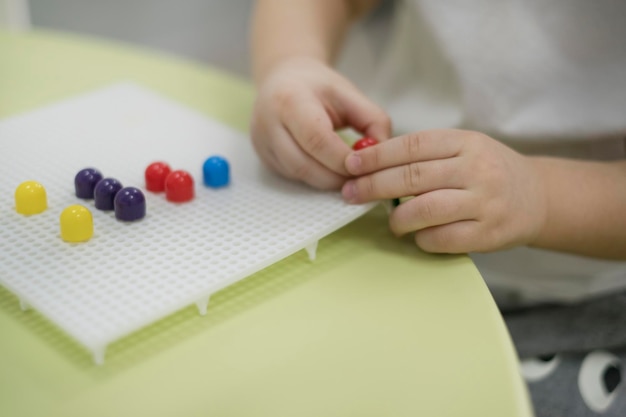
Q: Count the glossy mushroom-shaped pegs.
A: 9